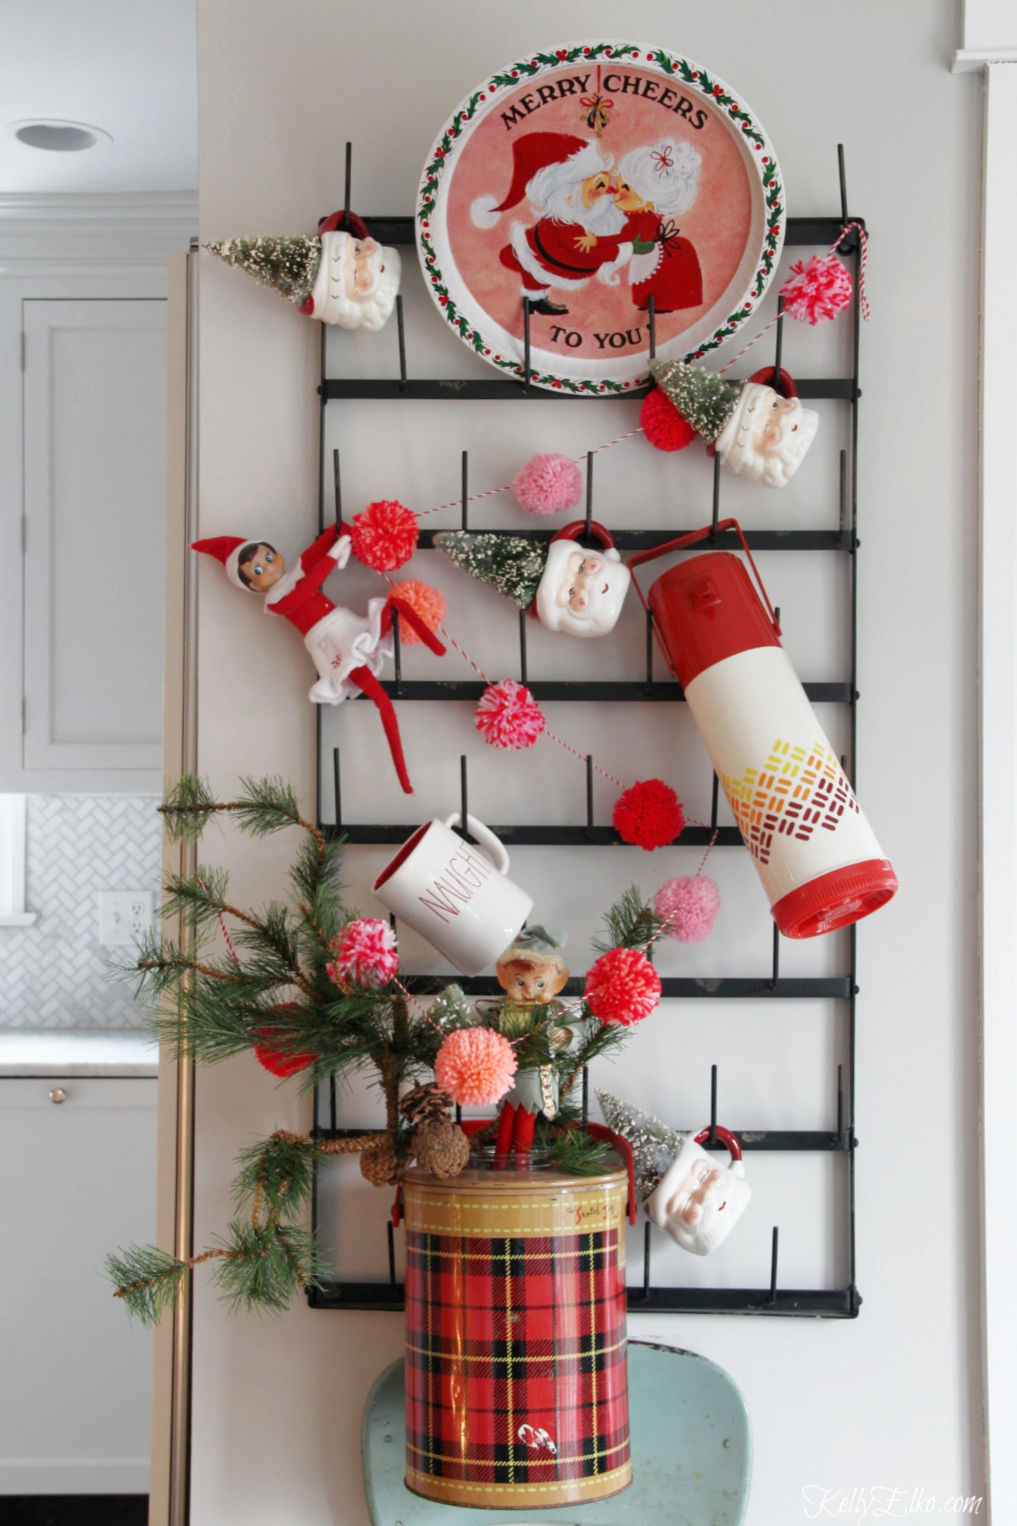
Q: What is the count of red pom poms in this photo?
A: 5